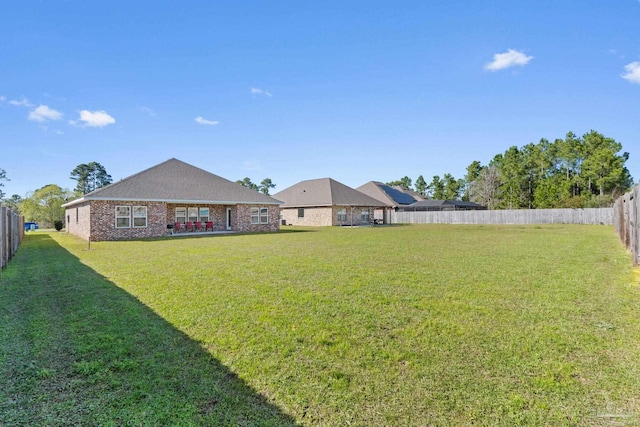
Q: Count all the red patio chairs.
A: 4